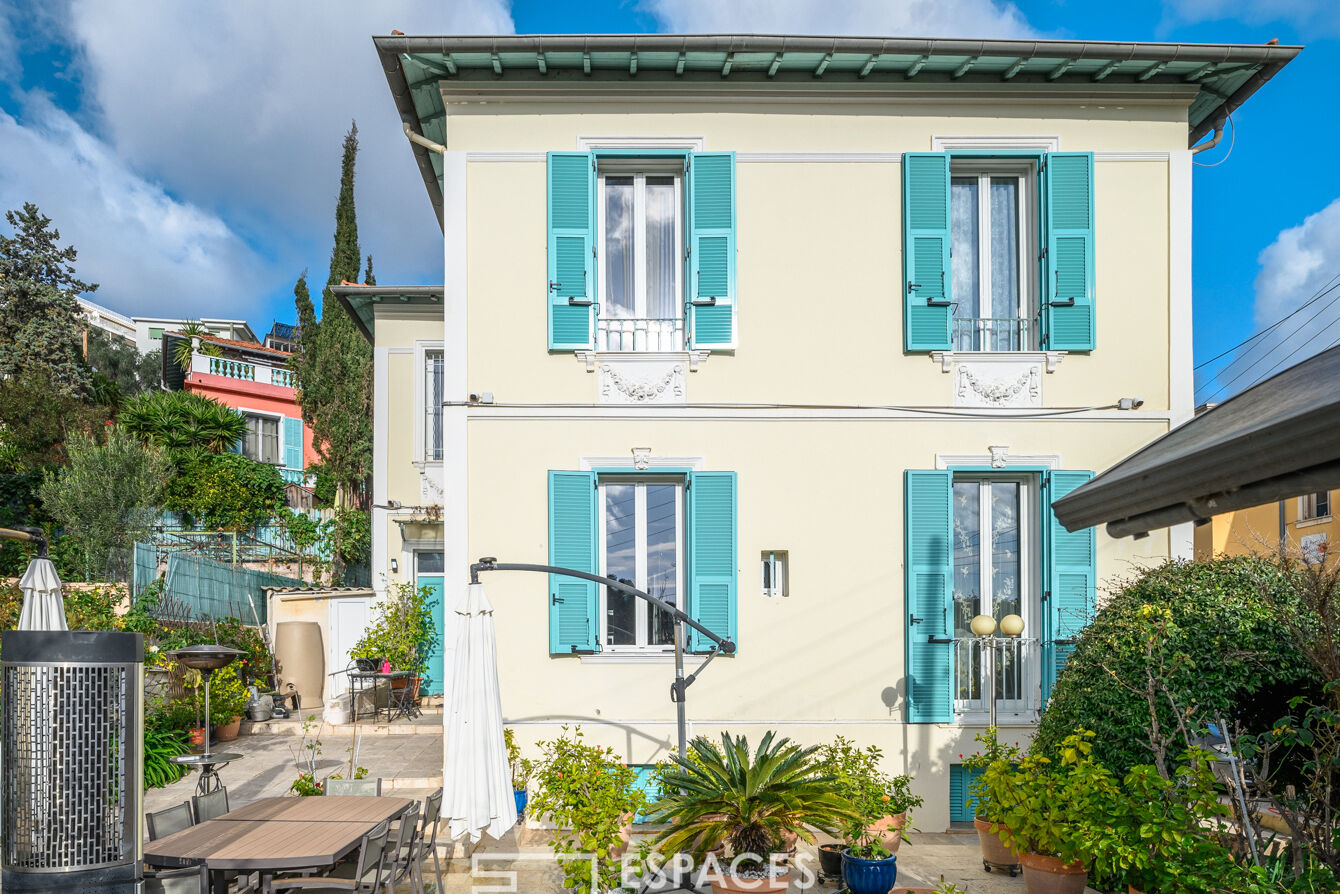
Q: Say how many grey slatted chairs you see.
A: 7